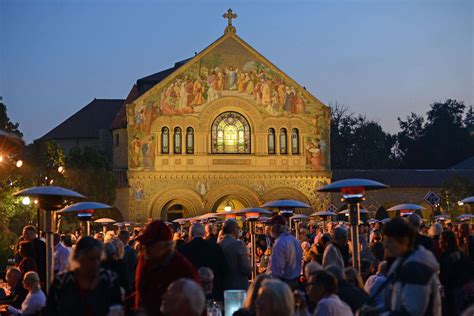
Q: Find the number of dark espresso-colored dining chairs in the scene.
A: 0